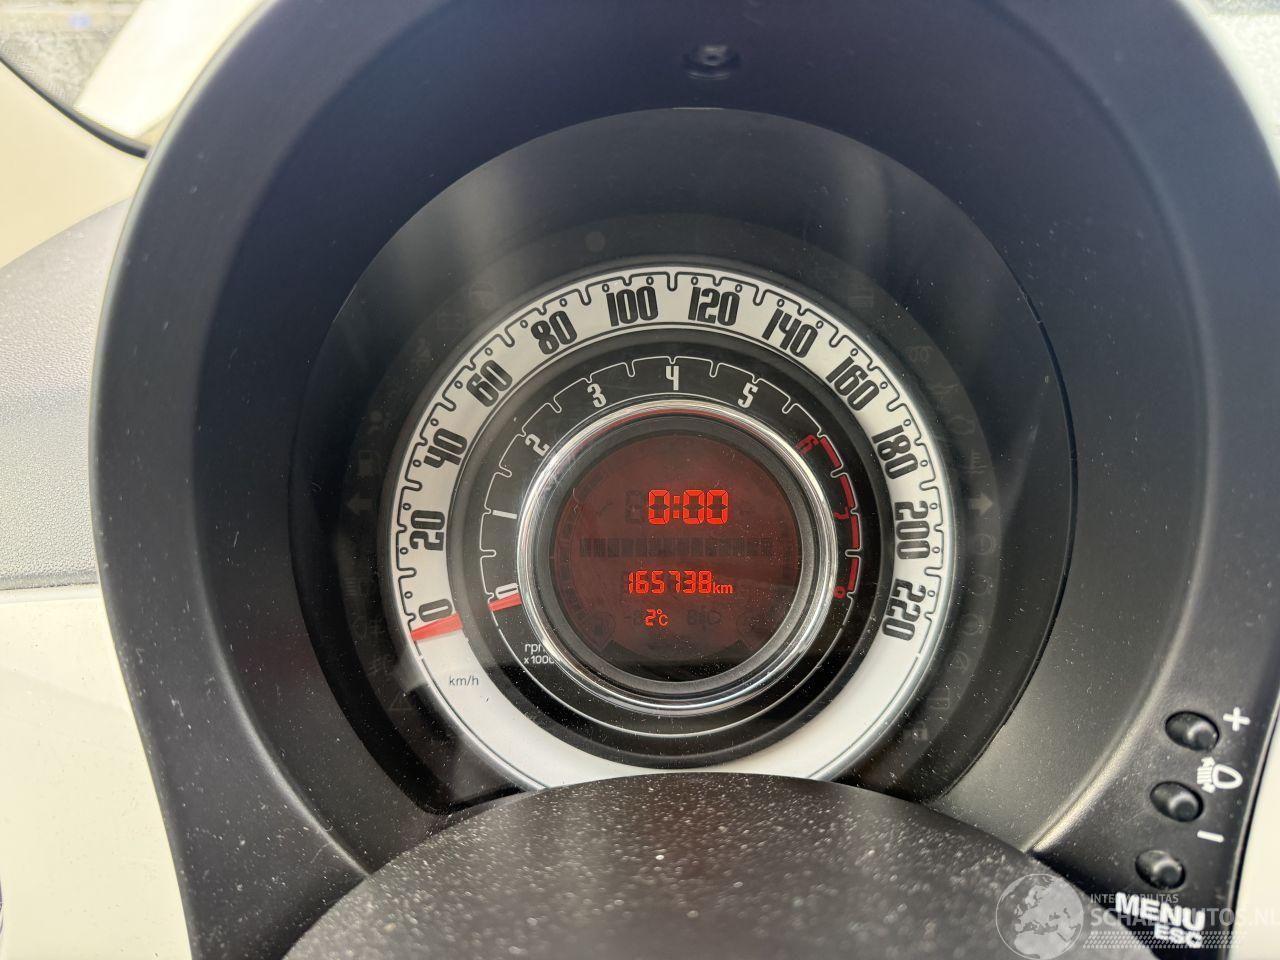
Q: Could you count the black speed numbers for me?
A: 12